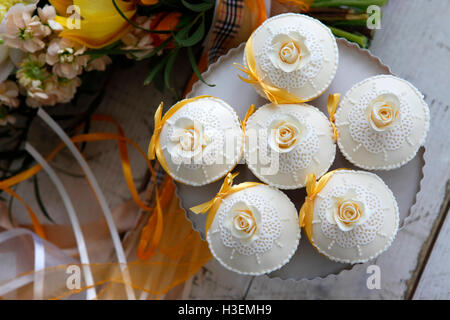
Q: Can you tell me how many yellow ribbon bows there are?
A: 6